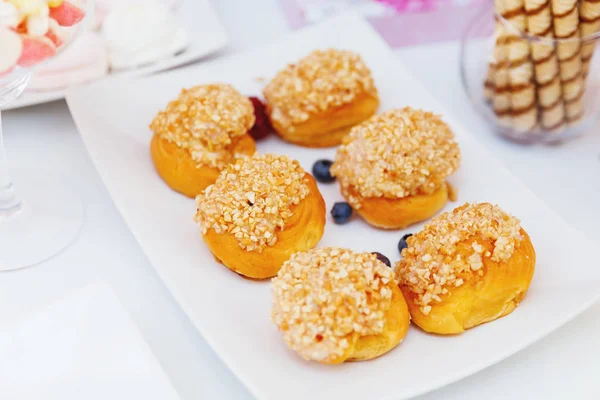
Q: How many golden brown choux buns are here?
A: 6